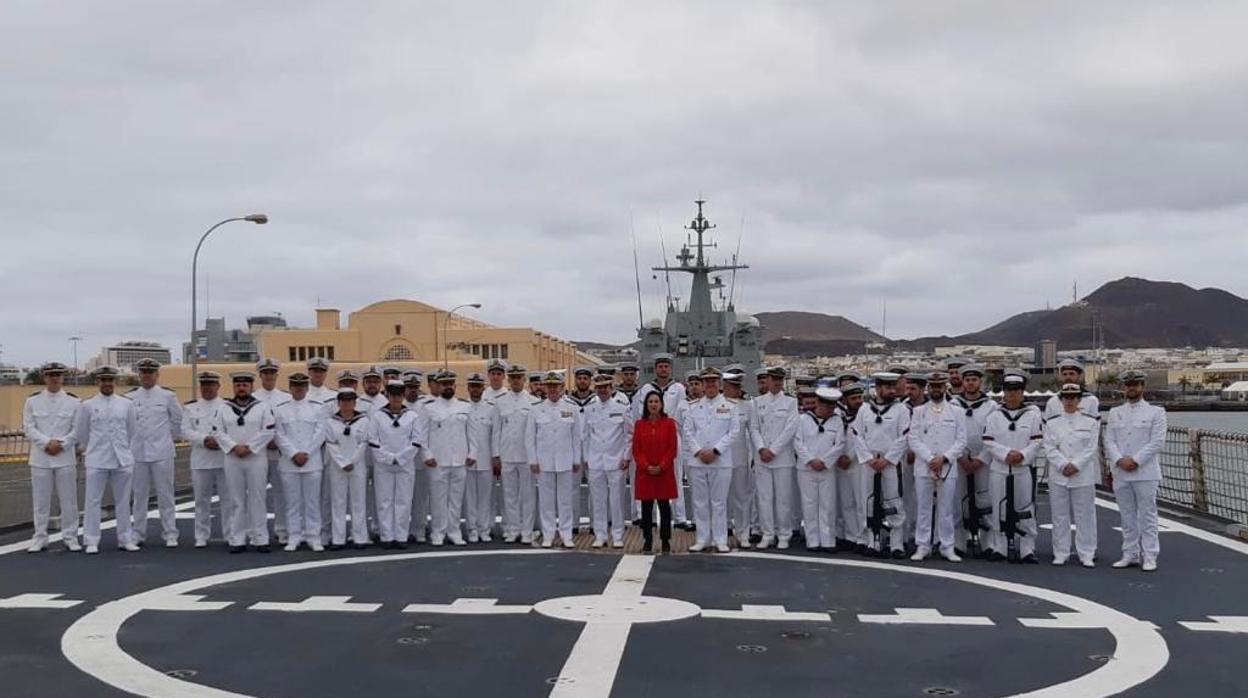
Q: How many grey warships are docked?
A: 1